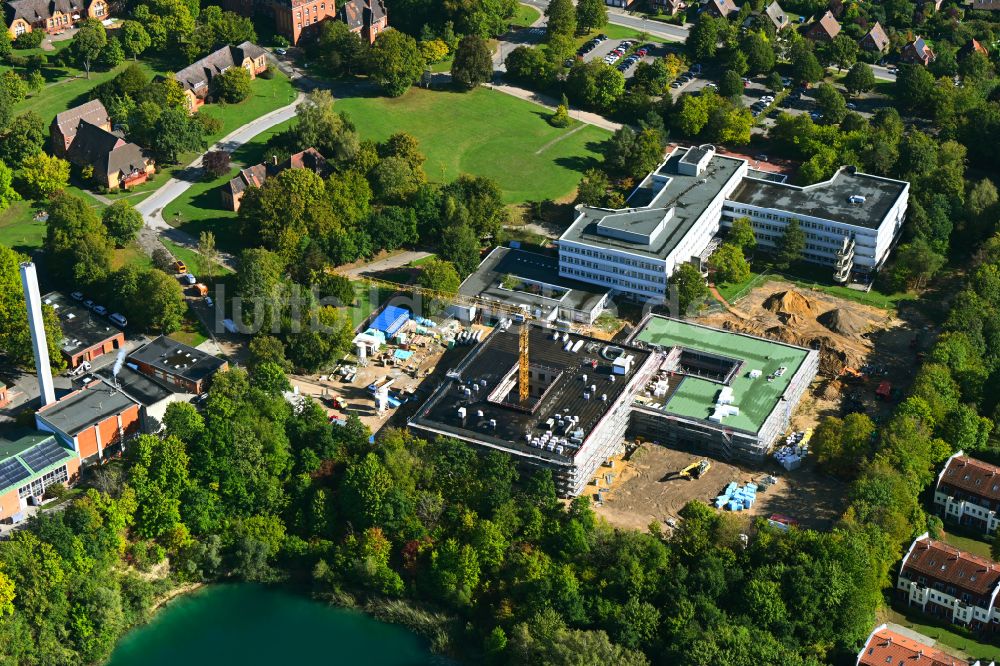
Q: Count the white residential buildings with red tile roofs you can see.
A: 3